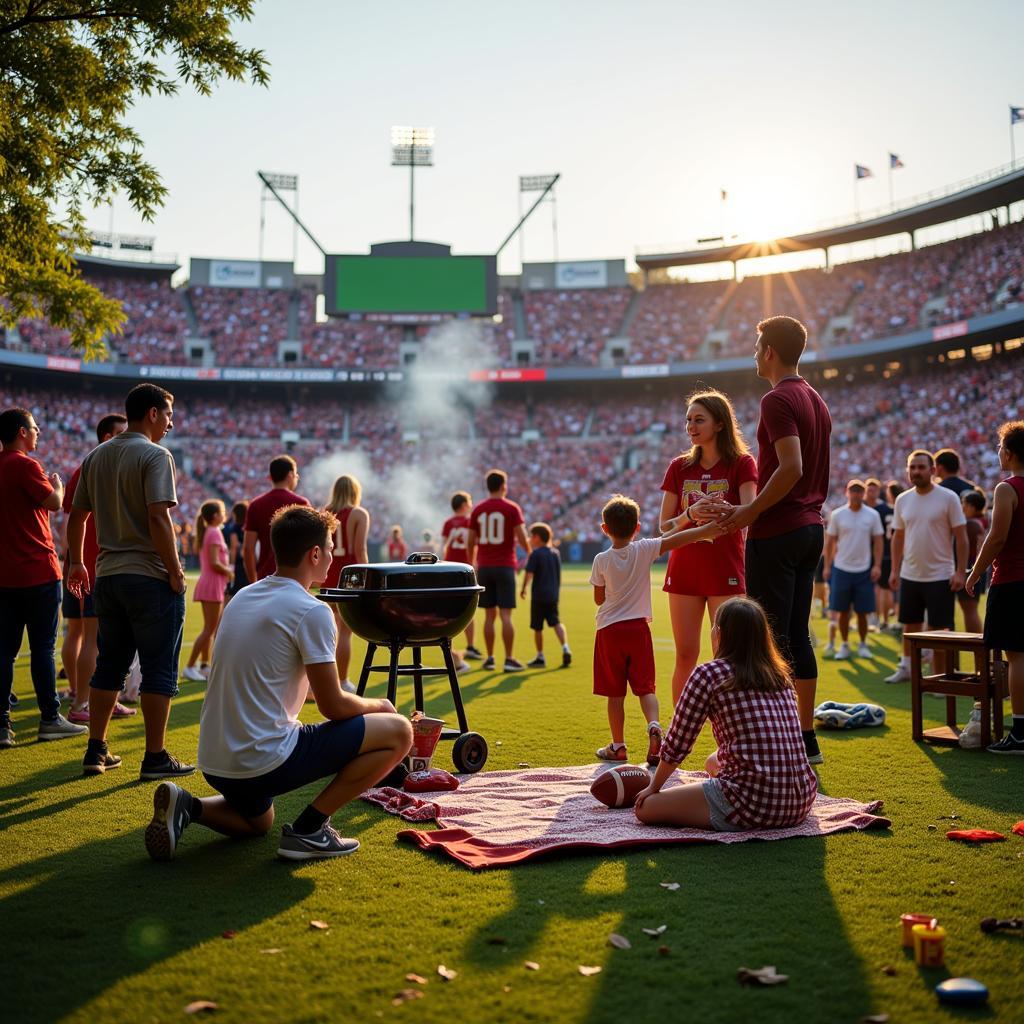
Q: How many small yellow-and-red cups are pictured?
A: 2